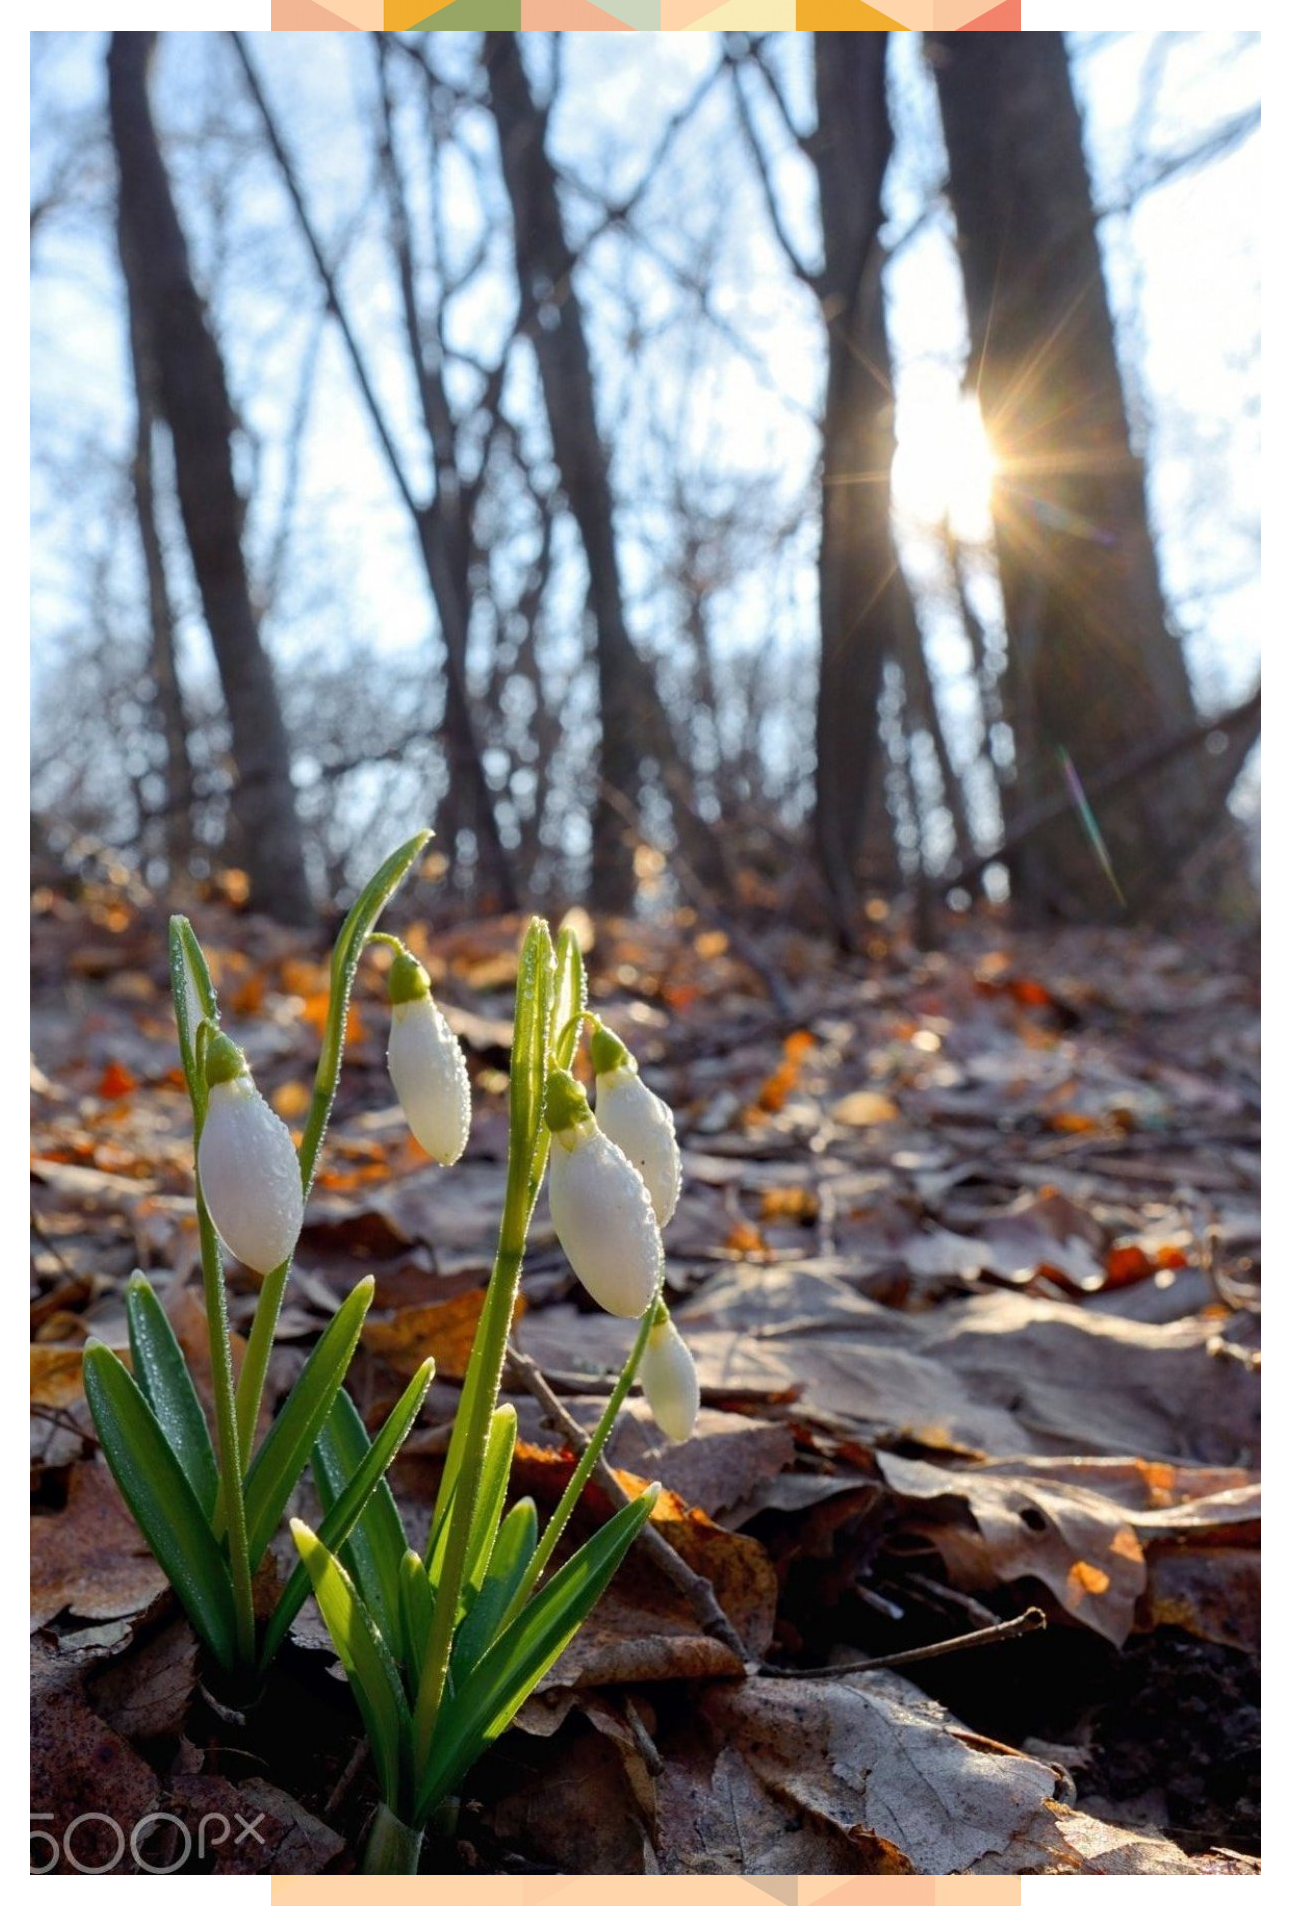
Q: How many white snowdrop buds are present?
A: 5